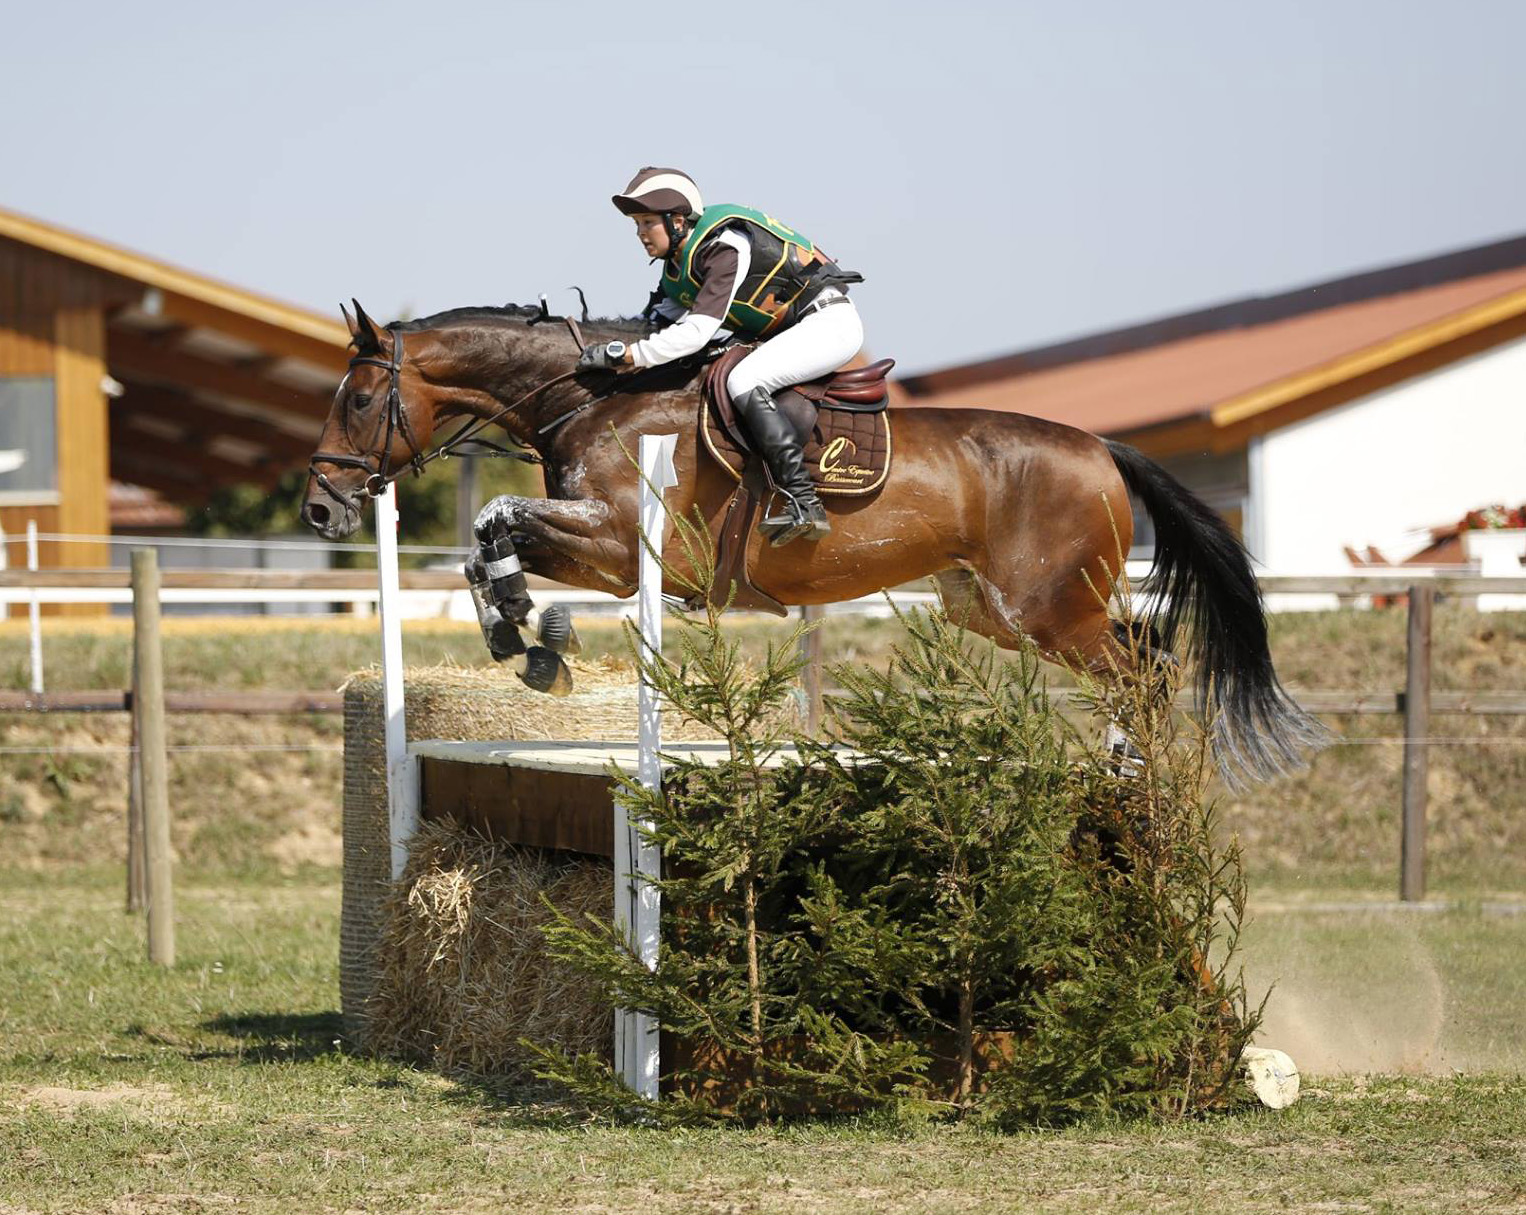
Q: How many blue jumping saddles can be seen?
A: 0